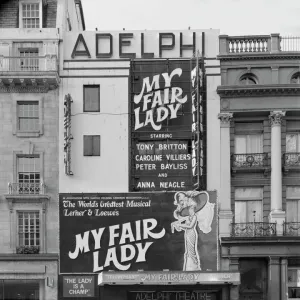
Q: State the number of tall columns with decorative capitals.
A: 2